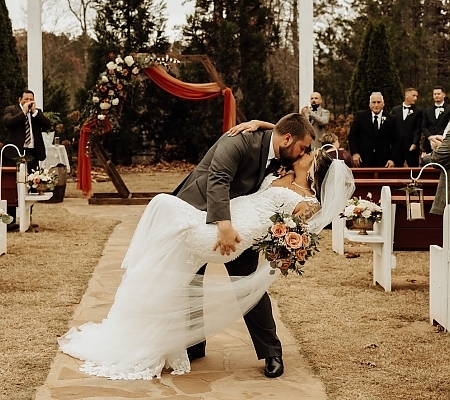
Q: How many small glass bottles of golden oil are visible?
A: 0